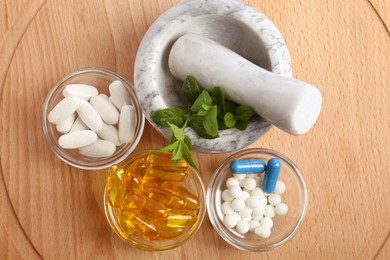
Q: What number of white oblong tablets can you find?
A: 12